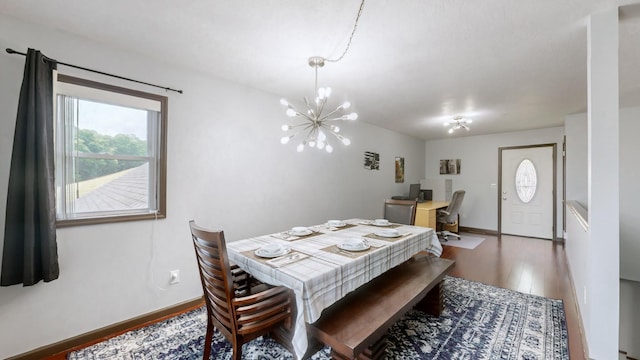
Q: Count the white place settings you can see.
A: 6